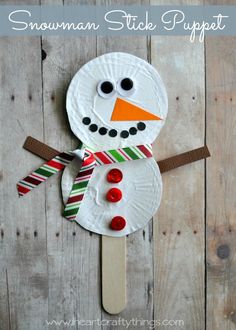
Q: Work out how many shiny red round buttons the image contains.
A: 3